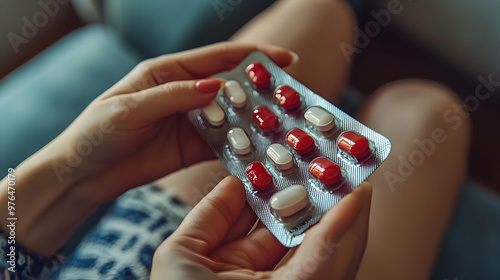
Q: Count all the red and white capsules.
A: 13